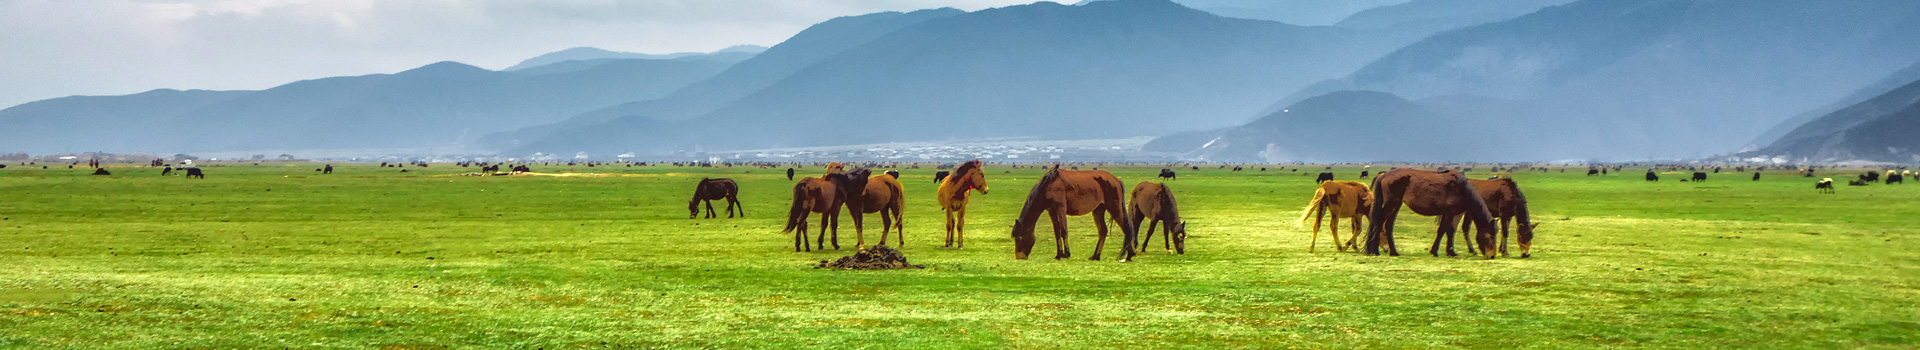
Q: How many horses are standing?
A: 9